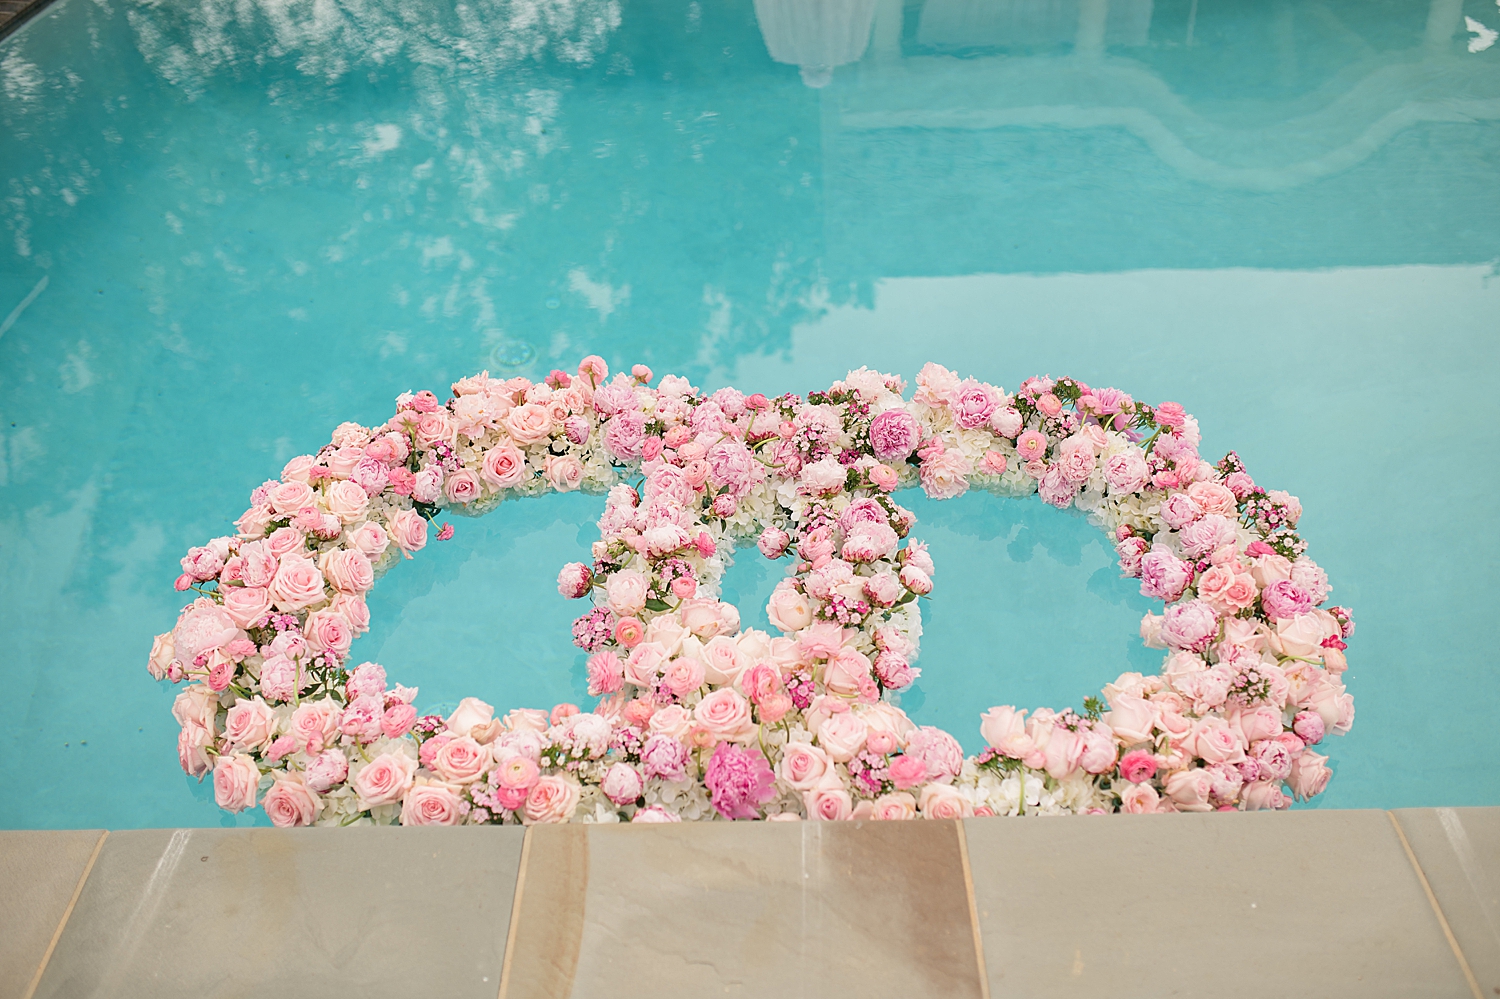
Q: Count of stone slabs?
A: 5